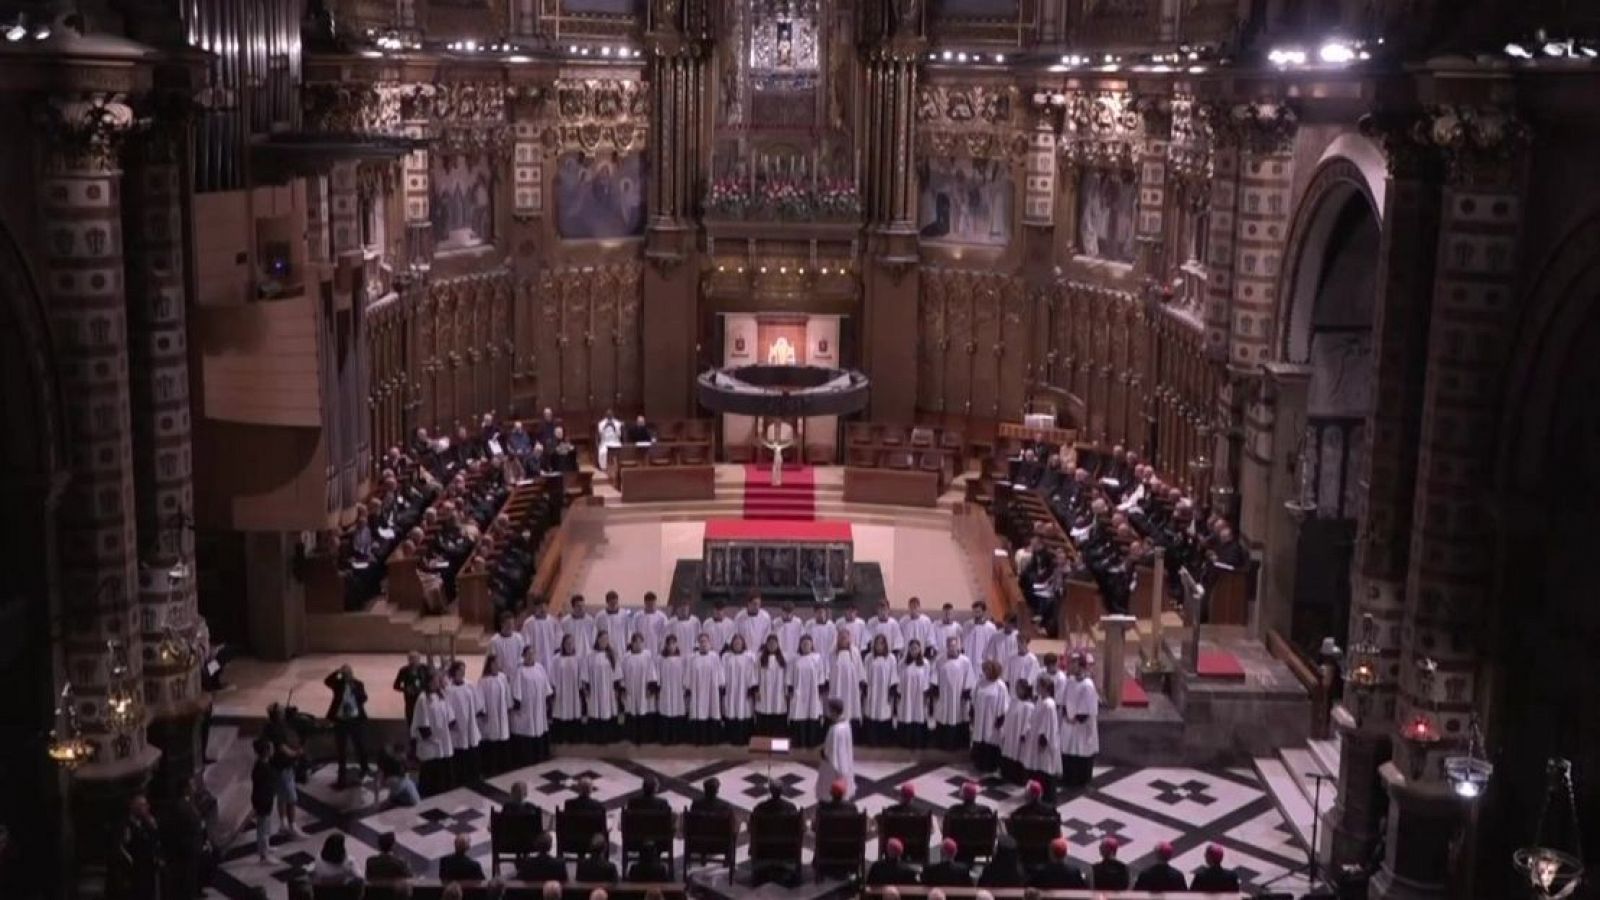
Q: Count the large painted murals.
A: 4